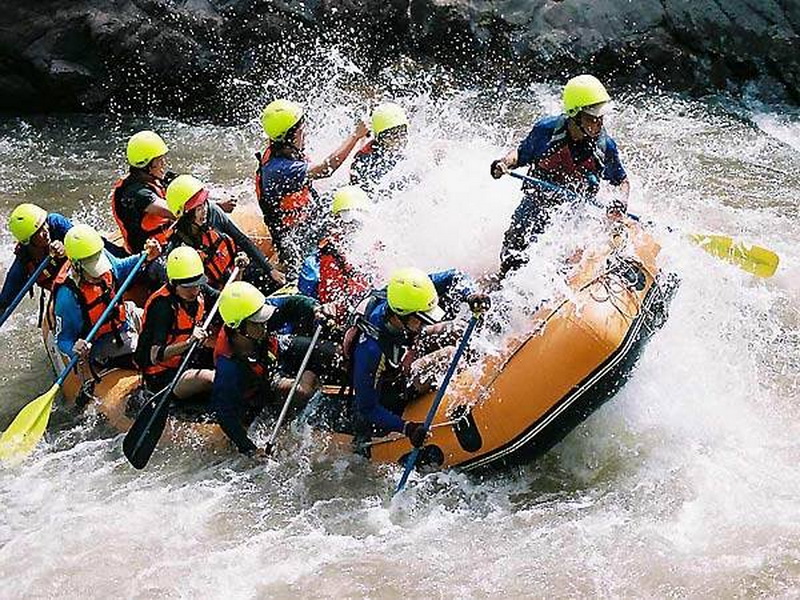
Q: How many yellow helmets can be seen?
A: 11